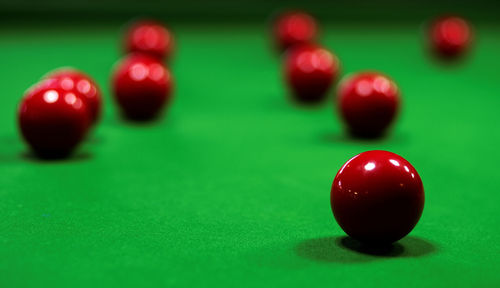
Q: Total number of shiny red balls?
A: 9